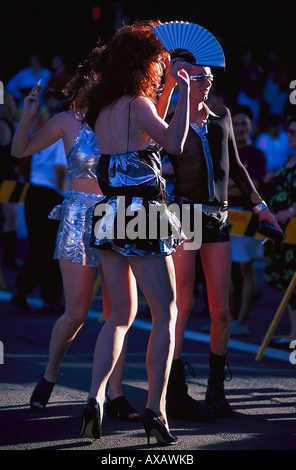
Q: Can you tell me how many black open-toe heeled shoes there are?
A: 2